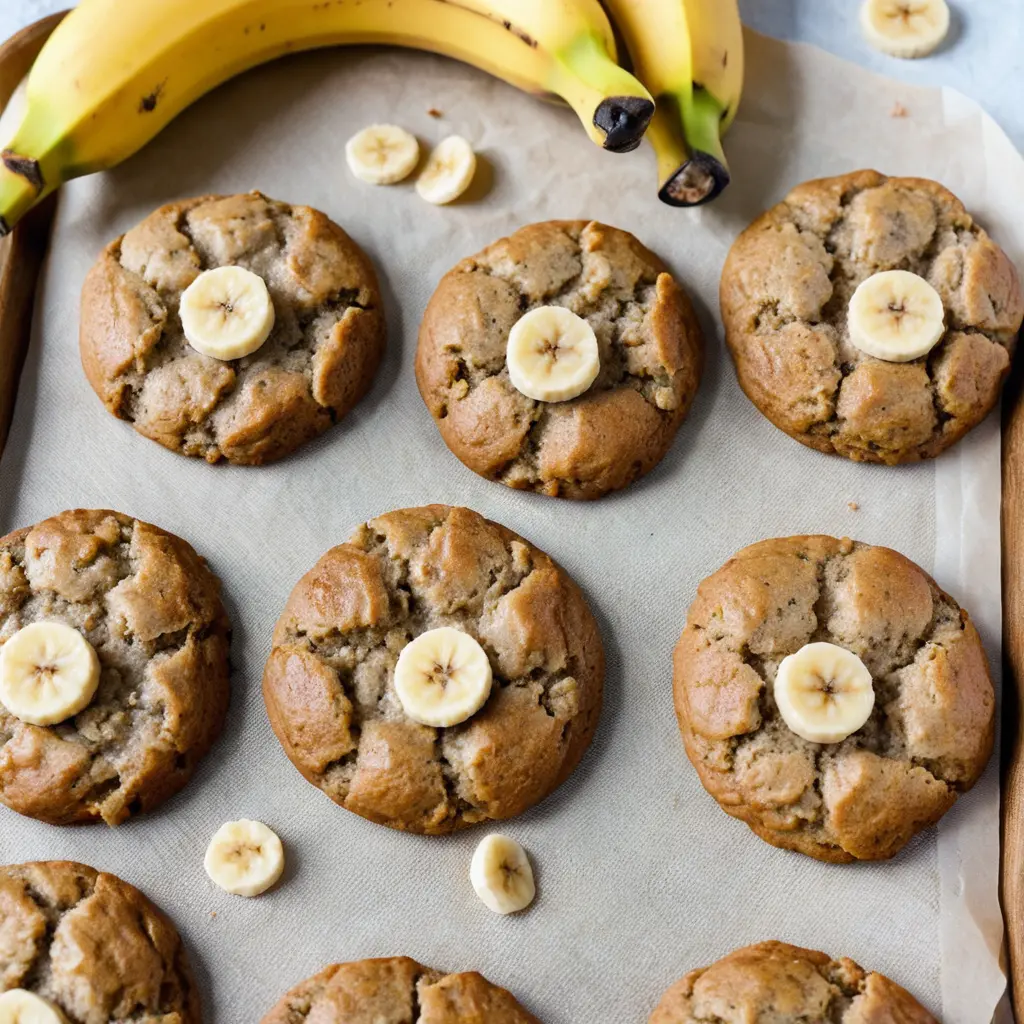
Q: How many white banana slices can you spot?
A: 12